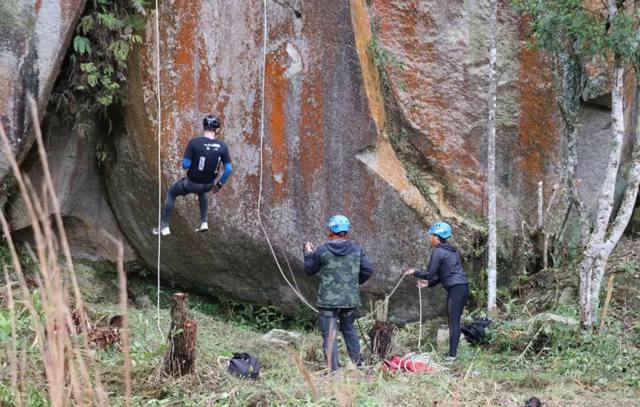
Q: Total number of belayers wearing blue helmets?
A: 2